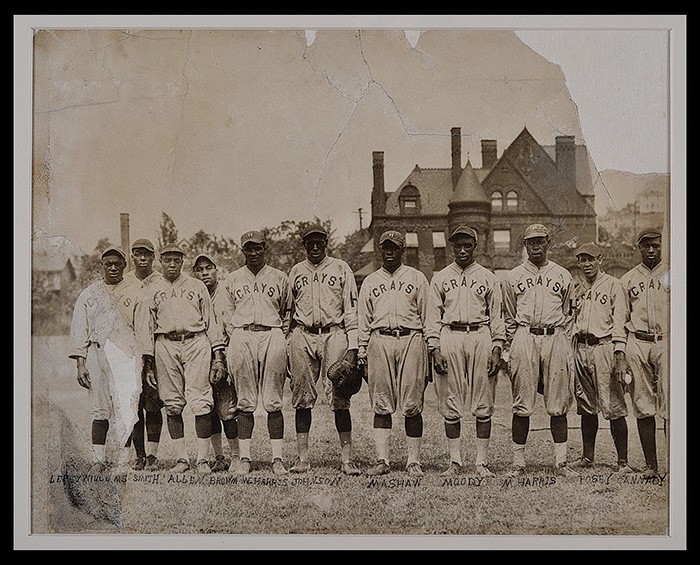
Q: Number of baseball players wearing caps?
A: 11